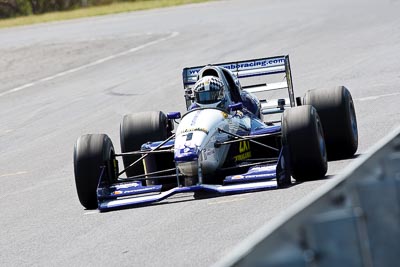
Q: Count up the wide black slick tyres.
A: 4